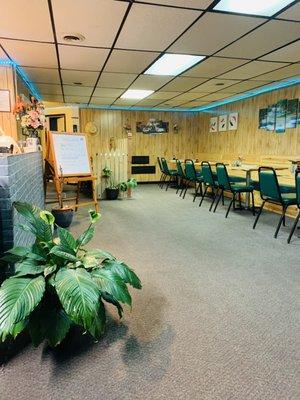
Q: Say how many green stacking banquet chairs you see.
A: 8